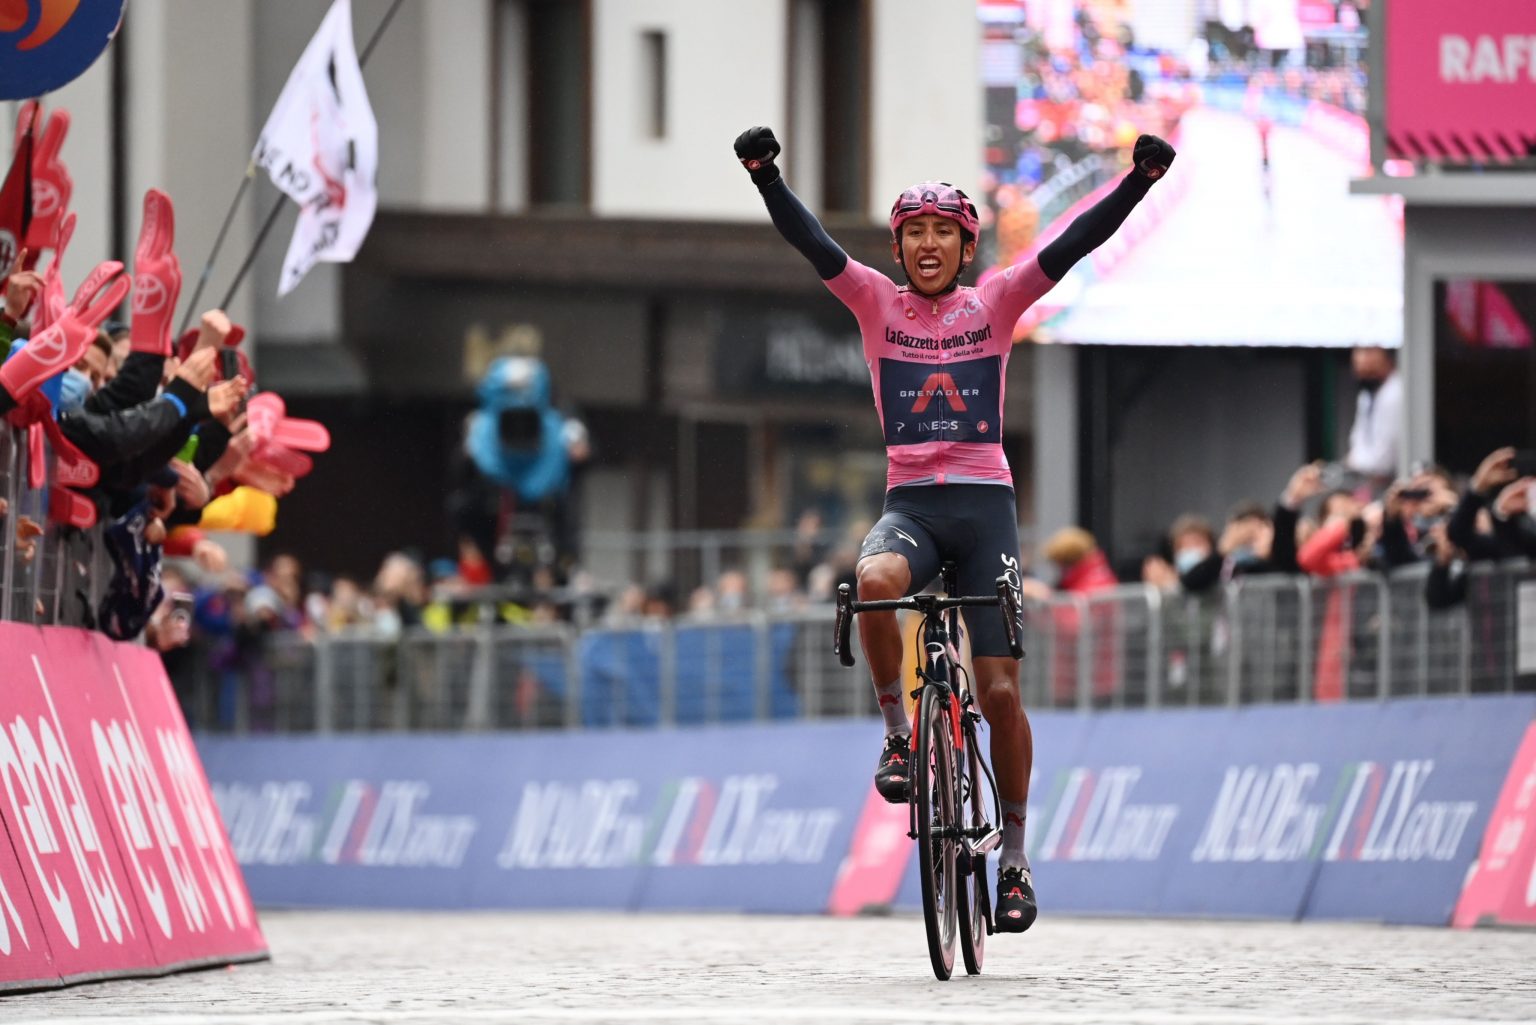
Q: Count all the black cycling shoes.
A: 2